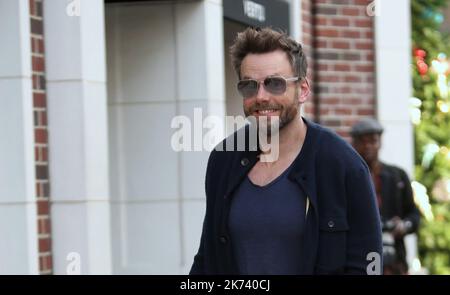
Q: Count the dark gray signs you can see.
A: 1